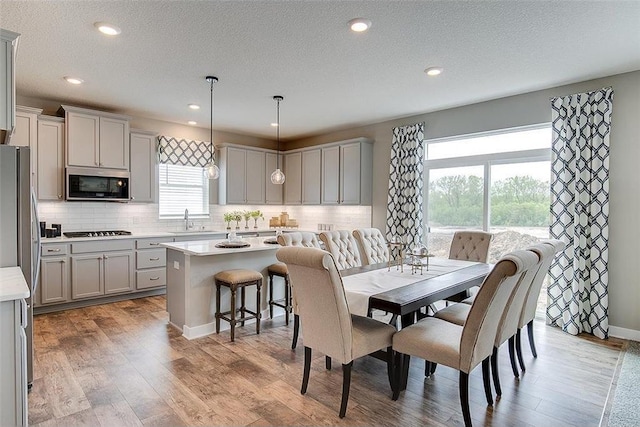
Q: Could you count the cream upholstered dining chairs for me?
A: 8